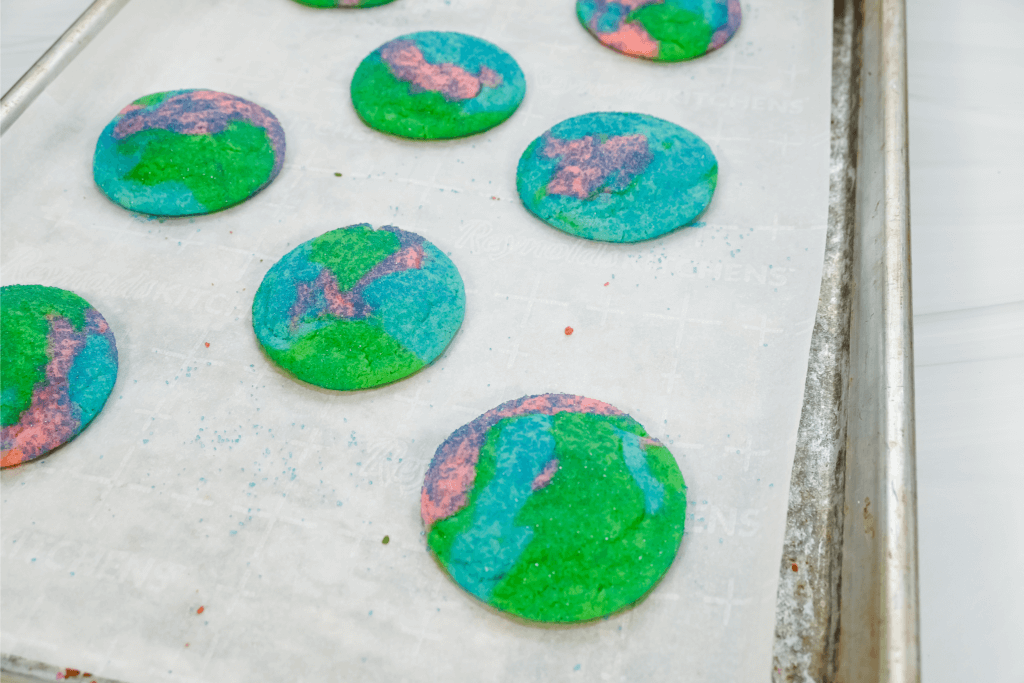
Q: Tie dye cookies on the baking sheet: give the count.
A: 8